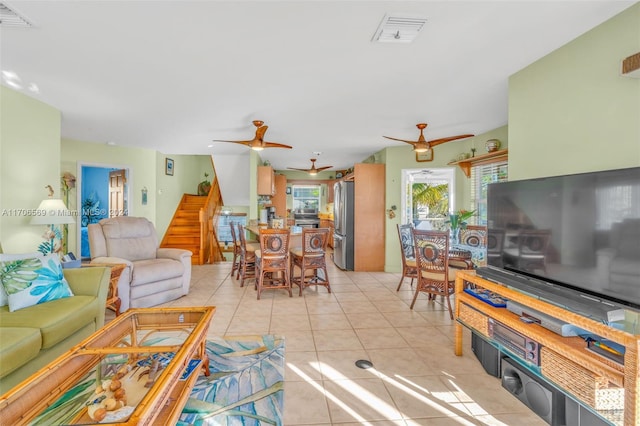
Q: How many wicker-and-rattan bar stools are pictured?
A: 4